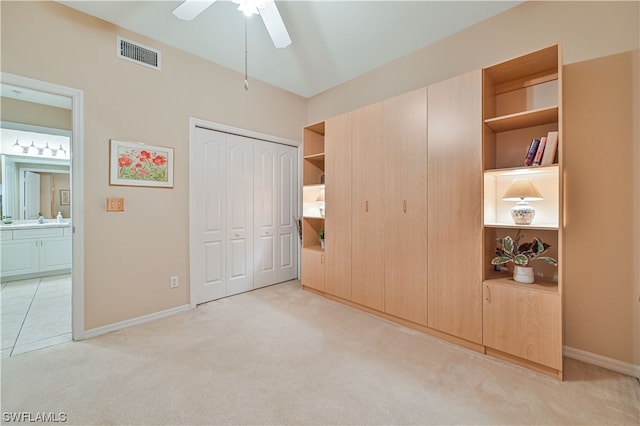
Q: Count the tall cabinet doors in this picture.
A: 4